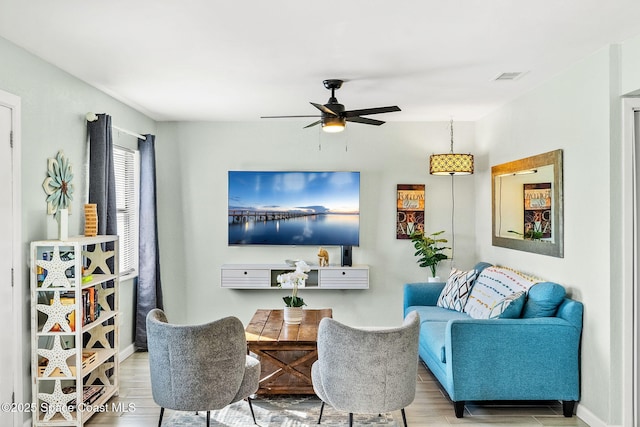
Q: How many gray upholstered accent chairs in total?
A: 2